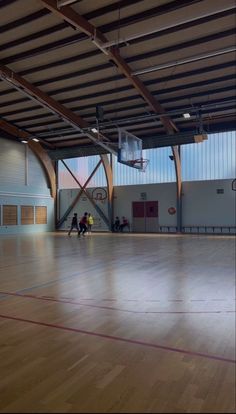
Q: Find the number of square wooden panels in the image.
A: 3